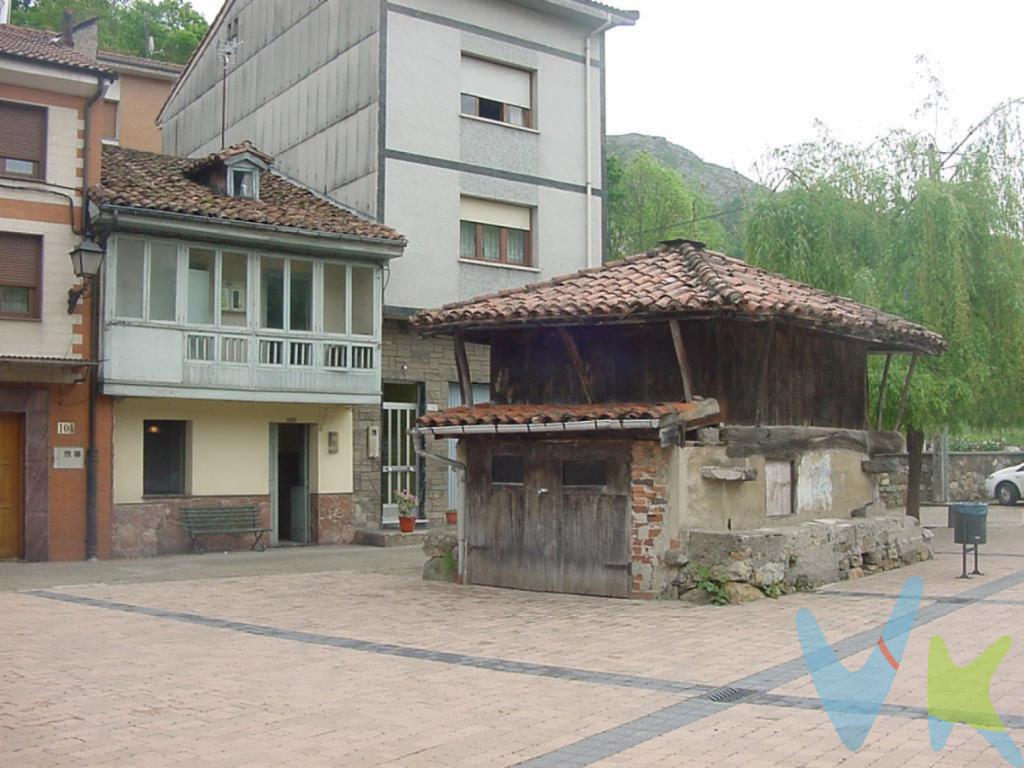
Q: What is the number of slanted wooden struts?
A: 6